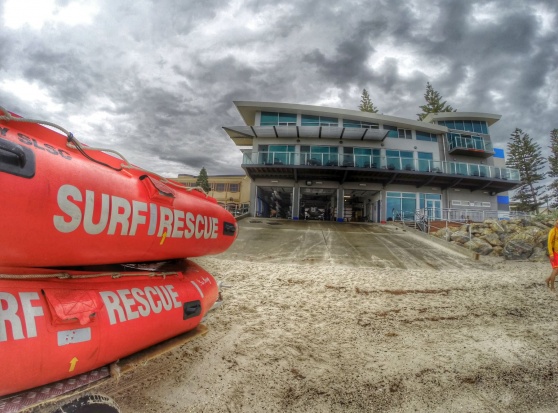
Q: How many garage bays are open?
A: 3